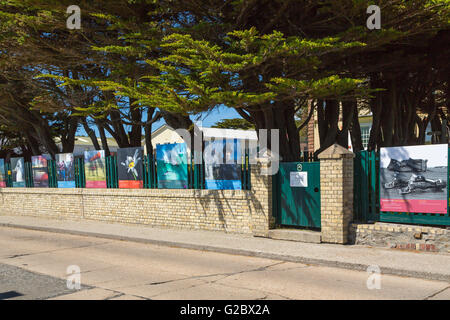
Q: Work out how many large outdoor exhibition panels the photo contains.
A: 9